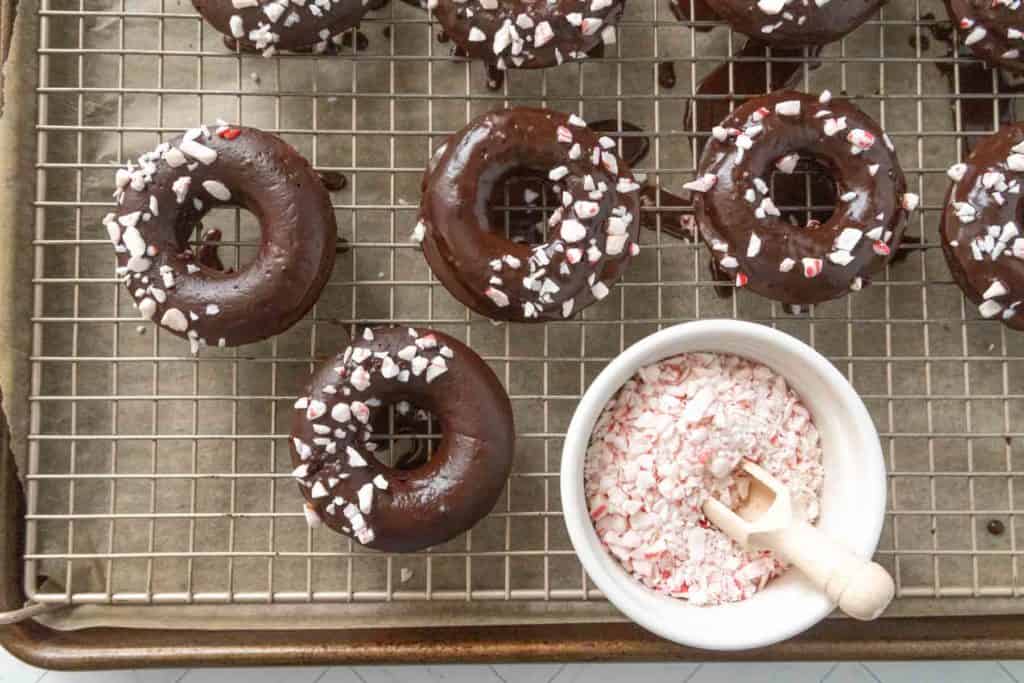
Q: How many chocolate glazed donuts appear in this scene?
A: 9